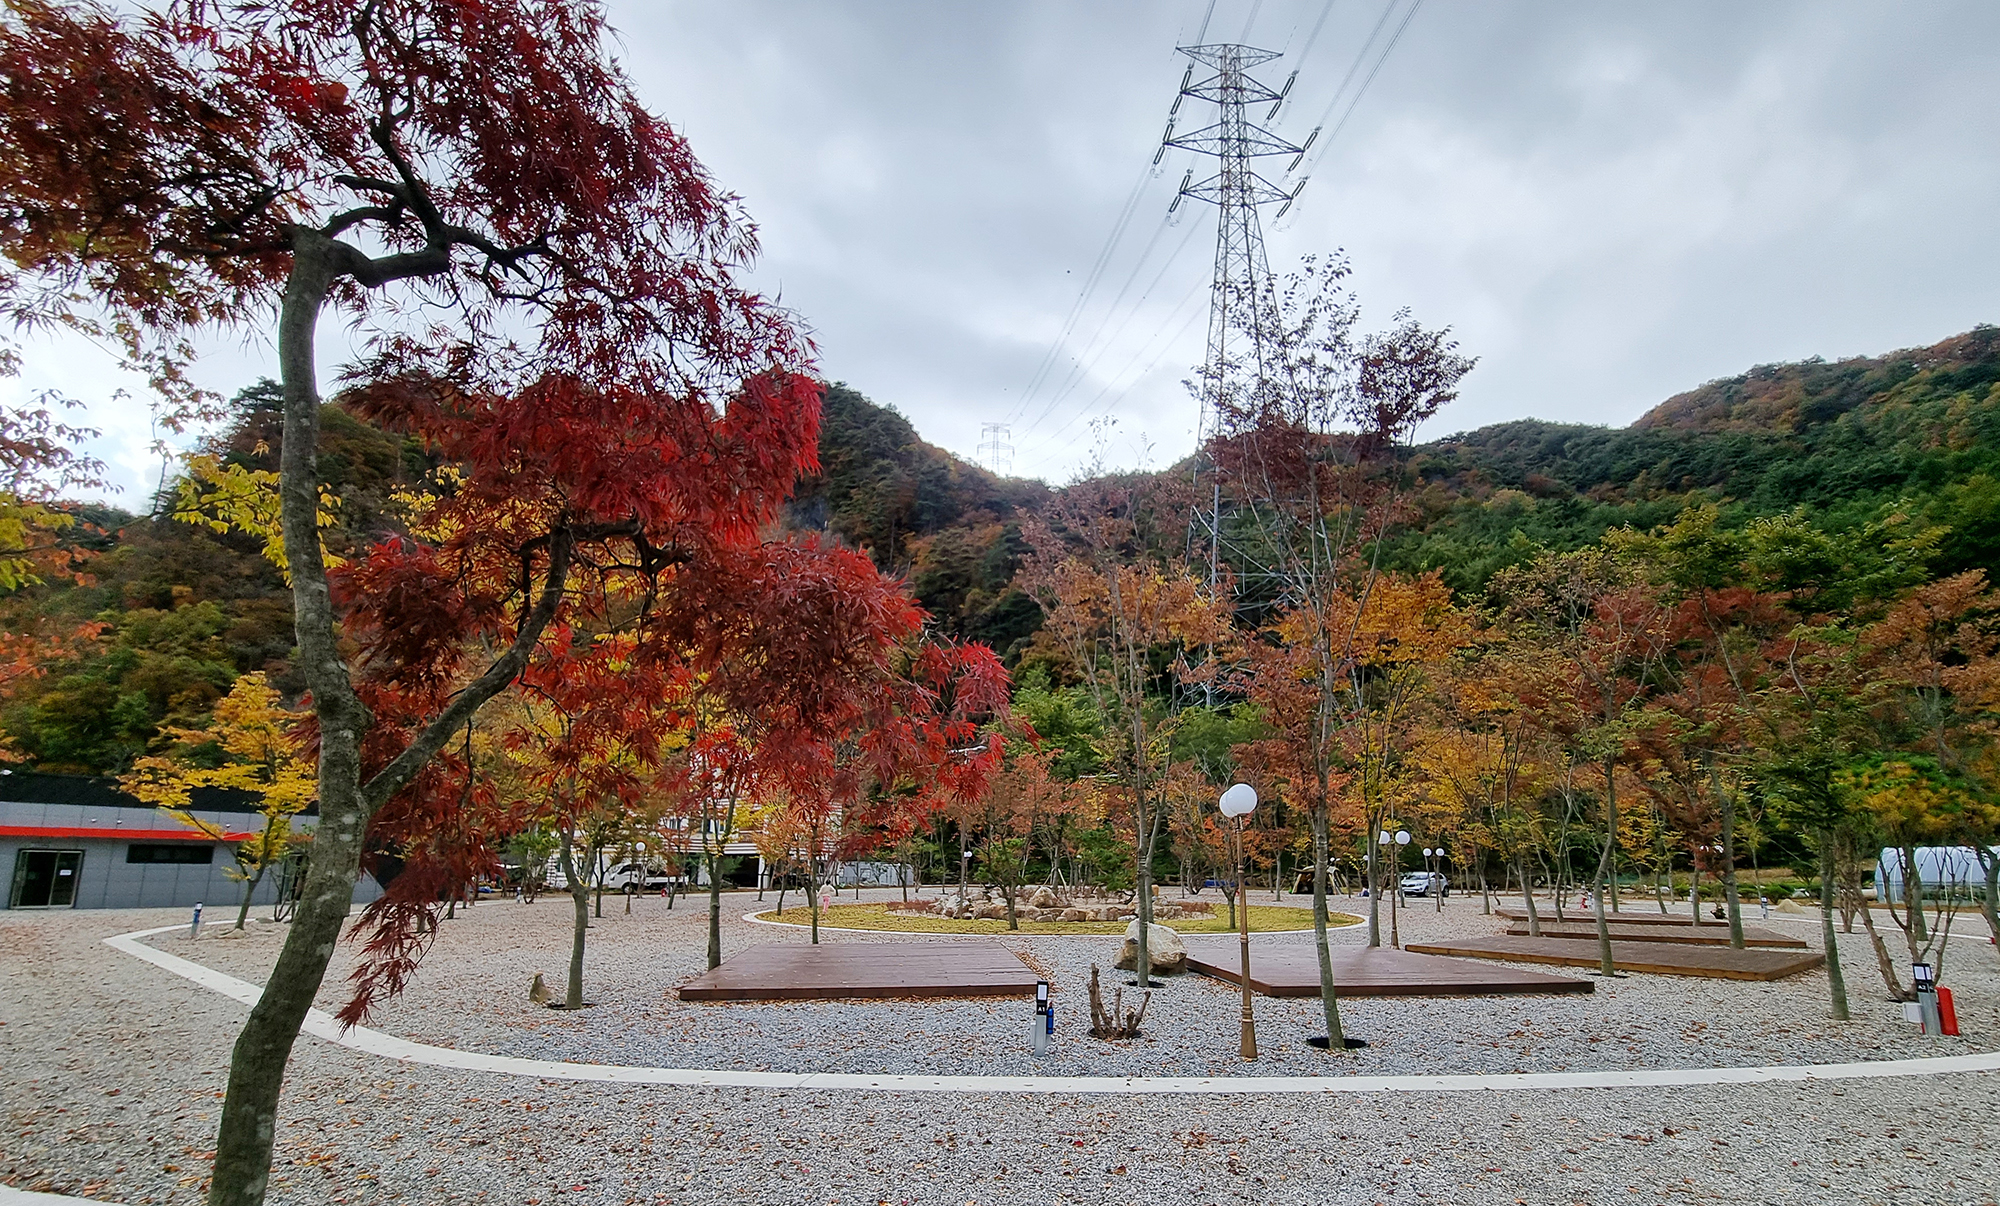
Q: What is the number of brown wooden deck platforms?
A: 5